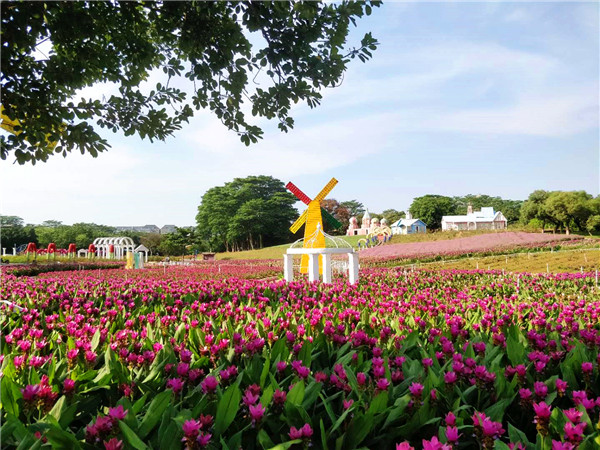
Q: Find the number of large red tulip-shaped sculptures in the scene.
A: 5